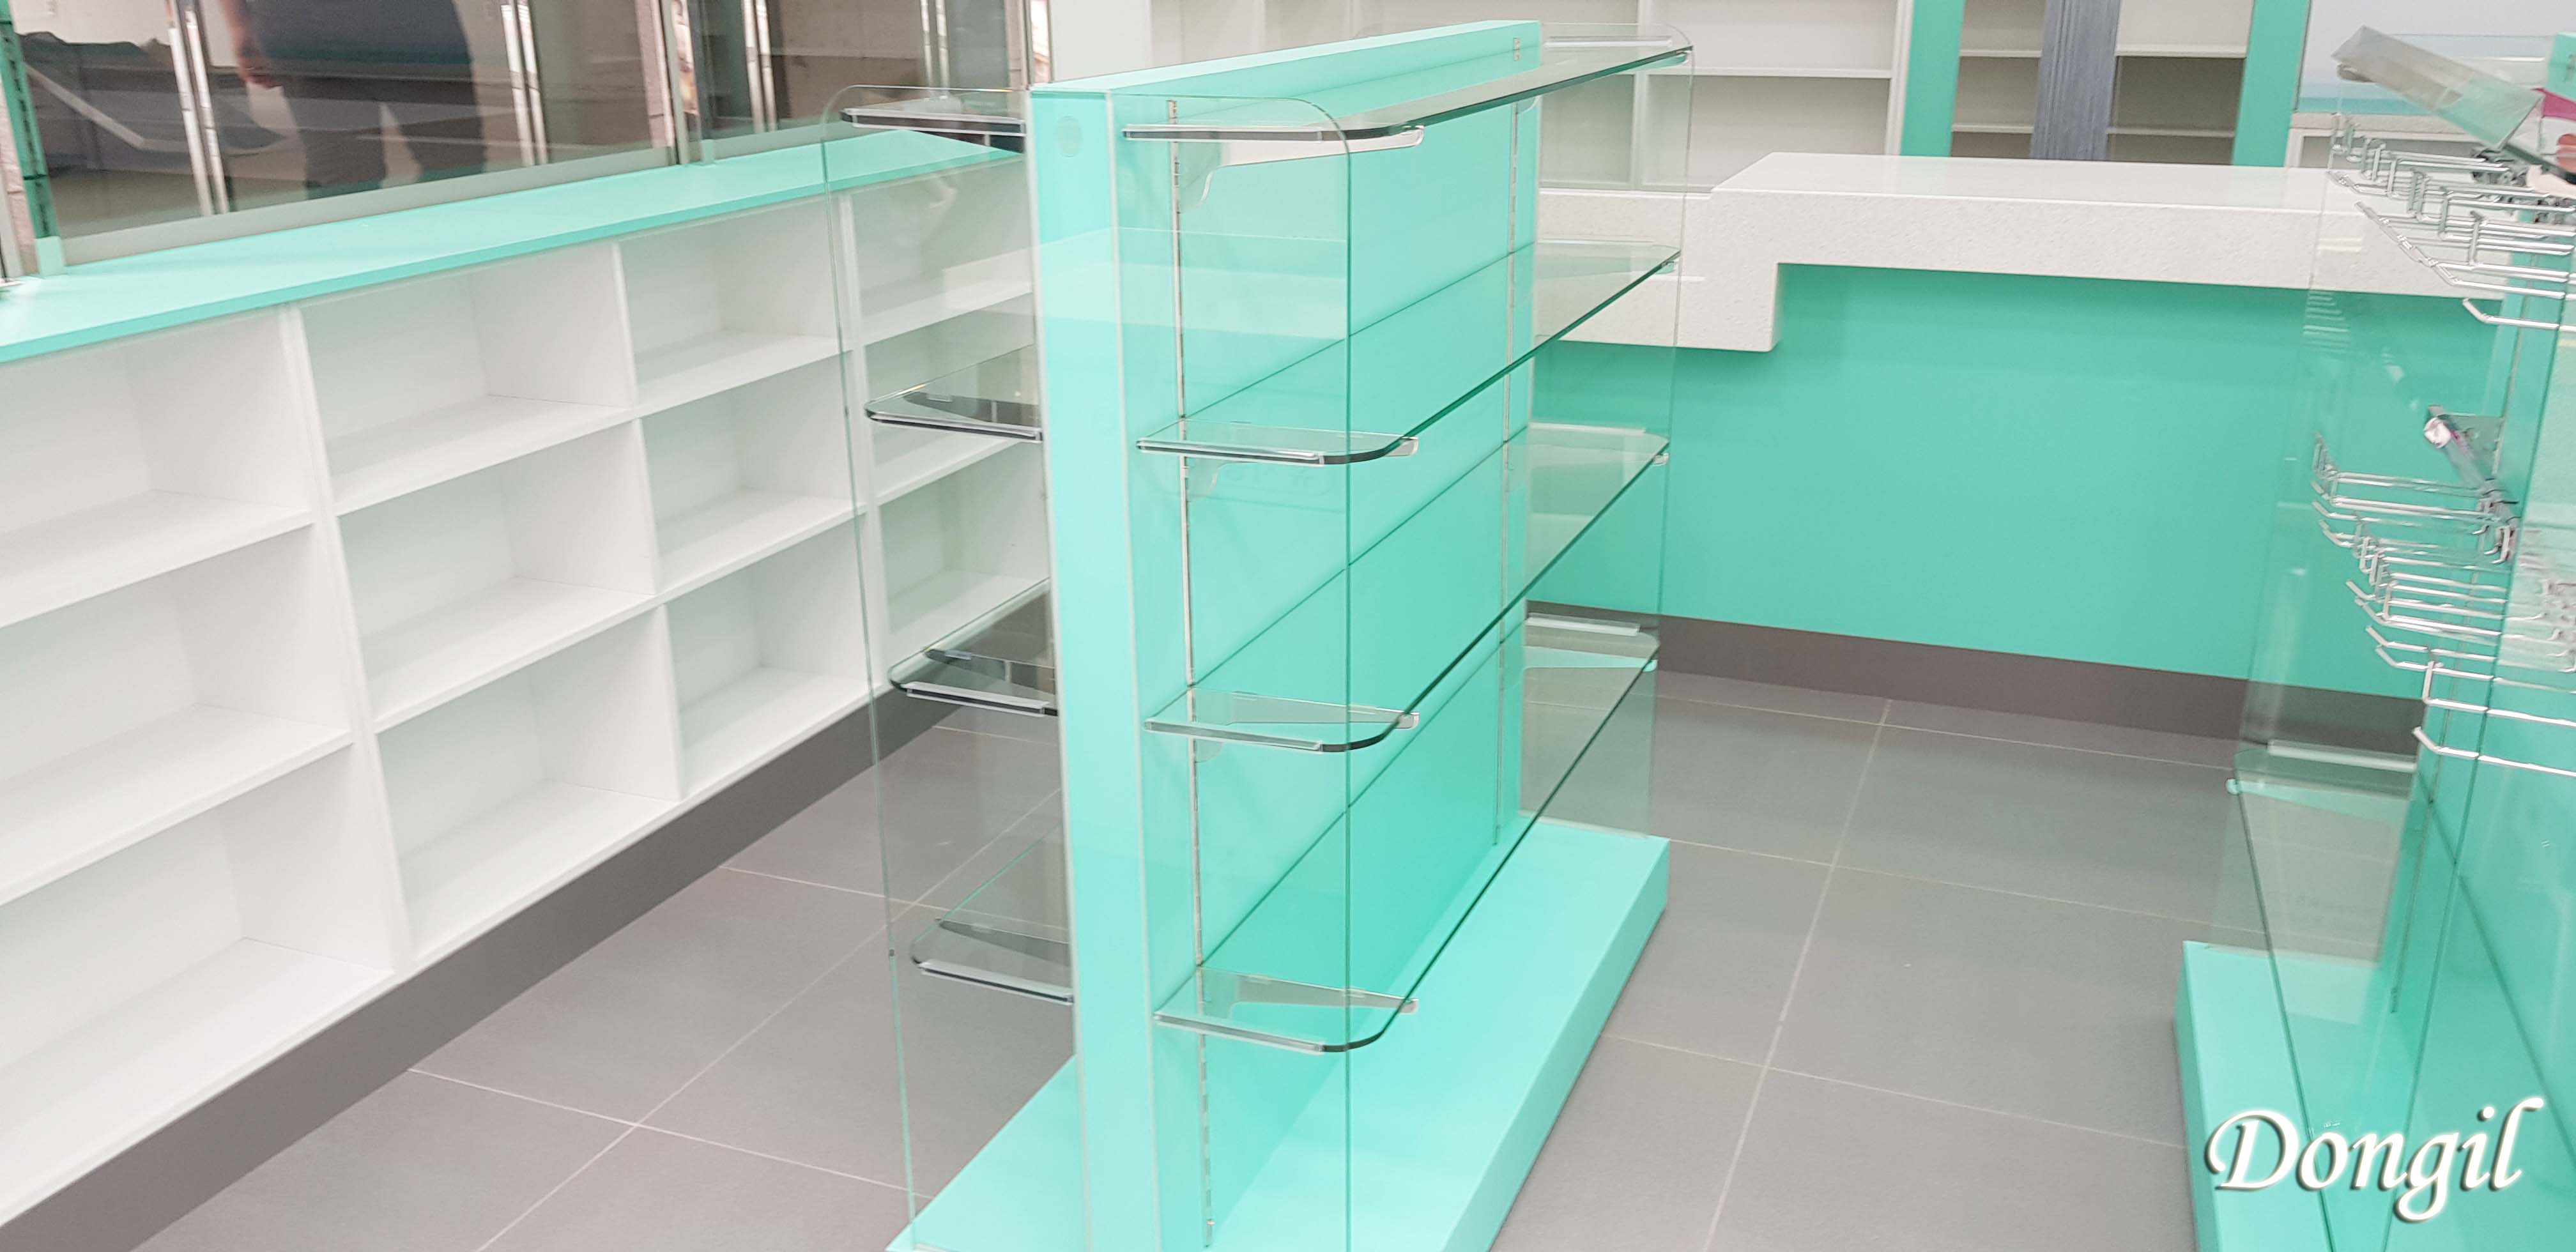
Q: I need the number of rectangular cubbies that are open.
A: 12